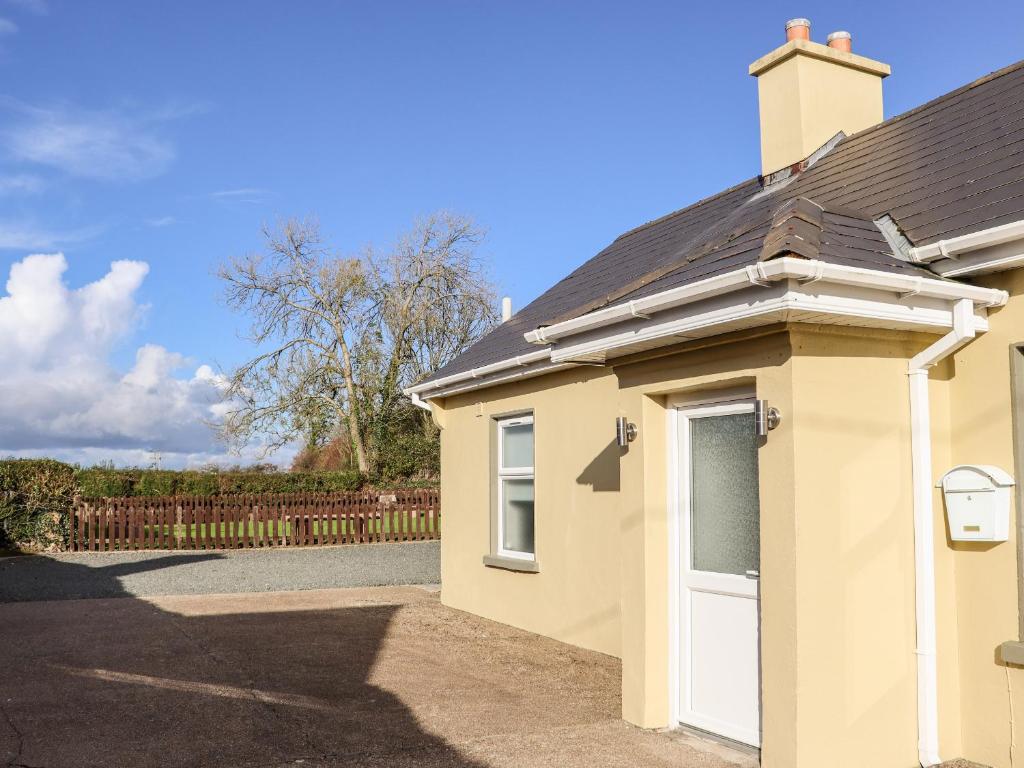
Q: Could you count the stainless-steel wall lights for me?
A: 2